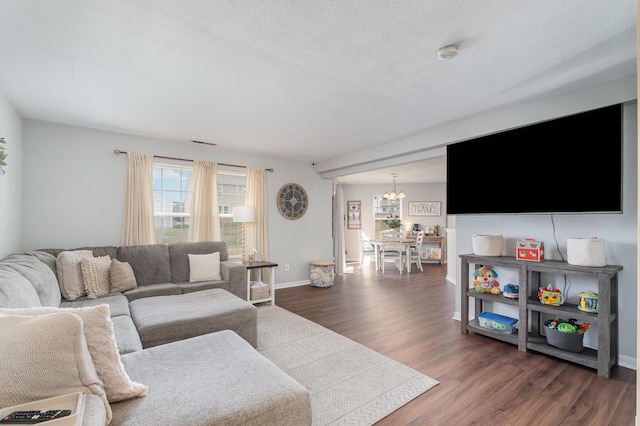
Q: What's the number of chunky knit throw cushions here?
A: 1